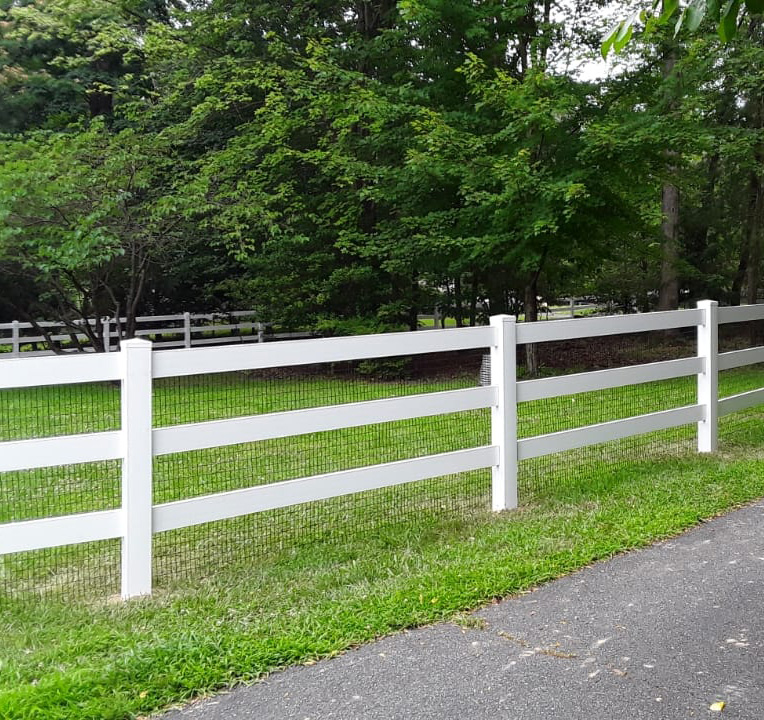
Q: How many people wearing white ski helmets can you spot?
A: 0